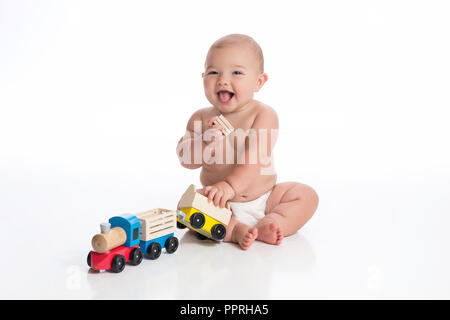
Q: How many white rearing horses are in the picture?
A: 0